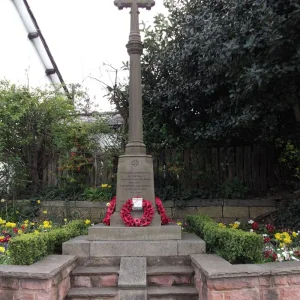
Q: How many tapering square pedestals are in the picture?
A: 1